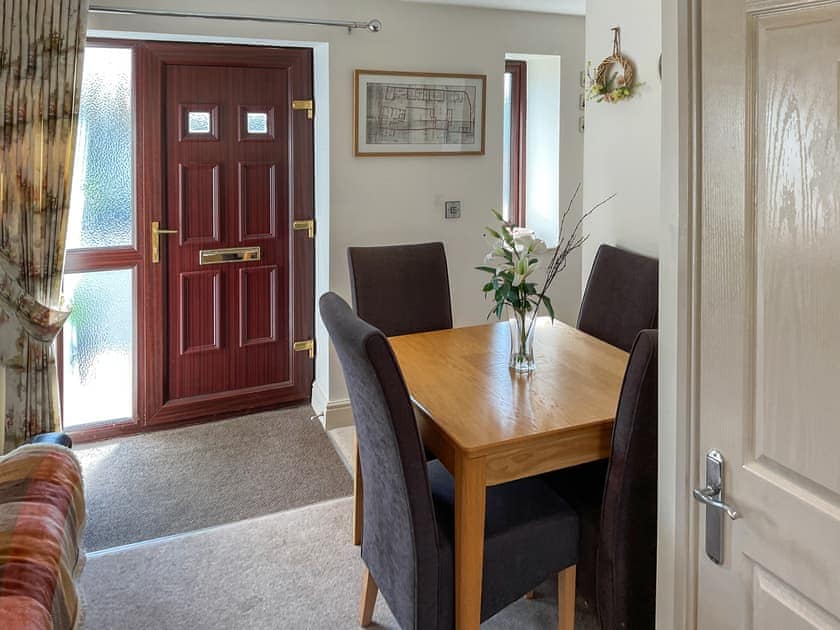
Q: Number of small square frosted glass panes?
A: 2